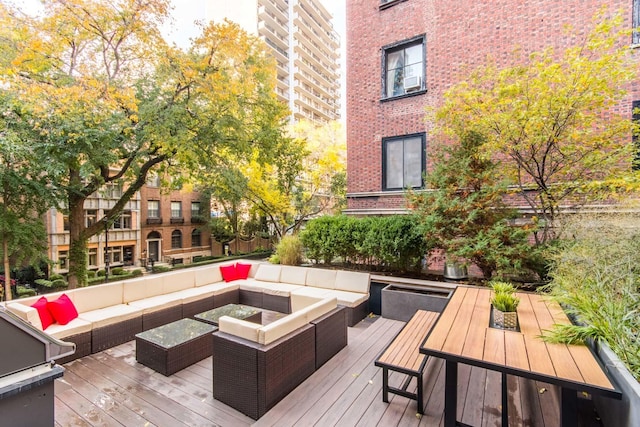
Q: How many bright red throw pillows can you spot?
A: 4